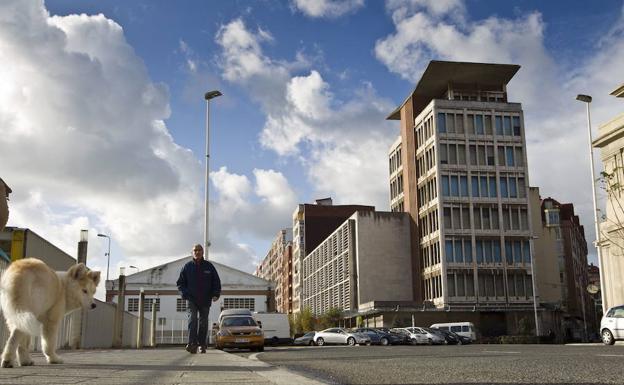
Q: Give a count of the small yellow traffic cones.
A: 0